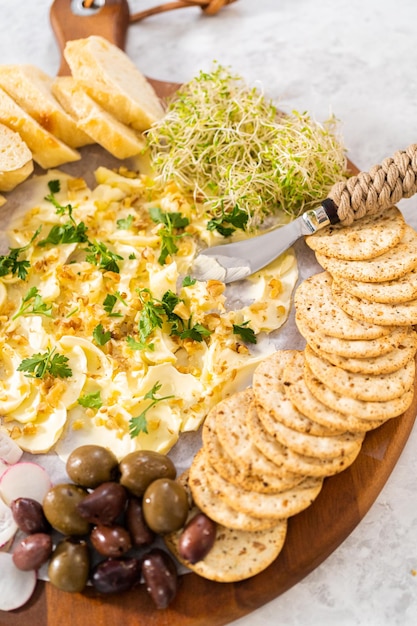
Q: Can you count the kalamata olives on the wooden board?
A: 8